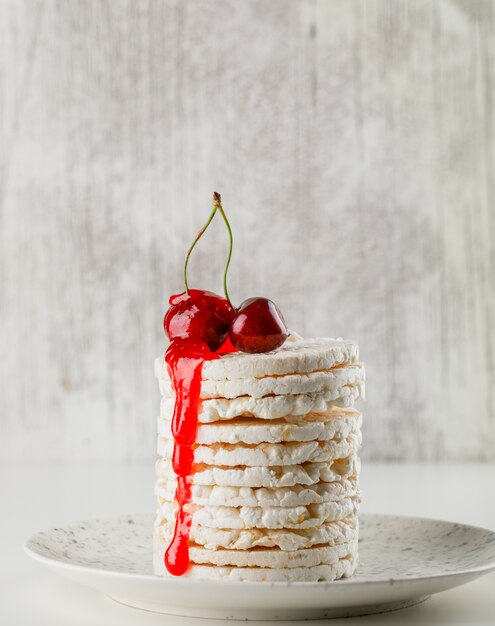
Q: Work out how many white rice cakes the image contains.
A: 11